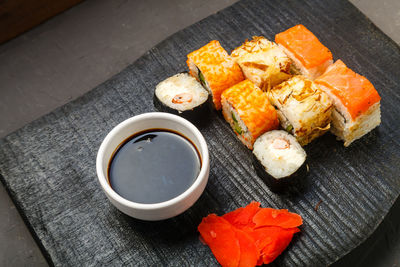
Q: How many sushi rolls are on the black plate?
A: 8